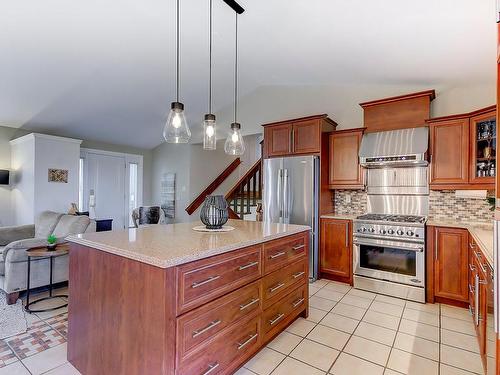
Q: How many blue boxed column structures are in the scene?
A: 0